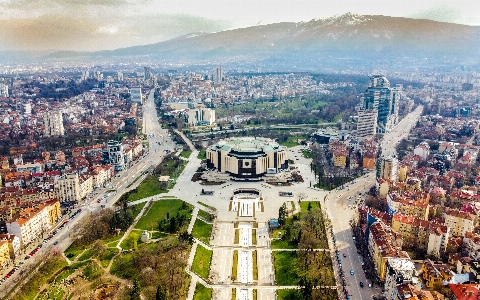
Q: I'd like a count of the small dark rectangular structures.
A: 2